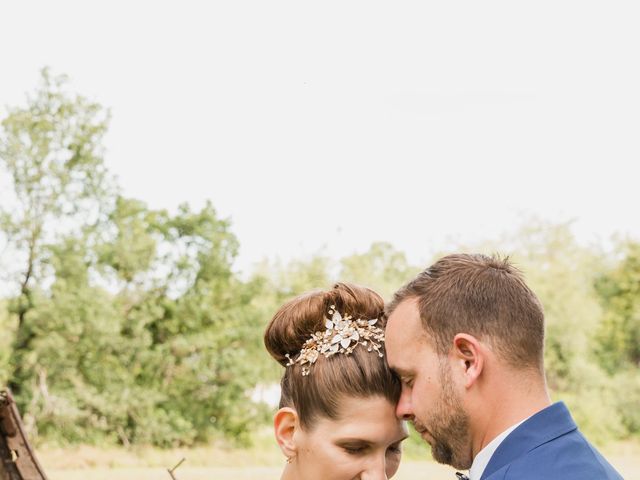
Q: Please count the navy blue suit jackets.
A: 1